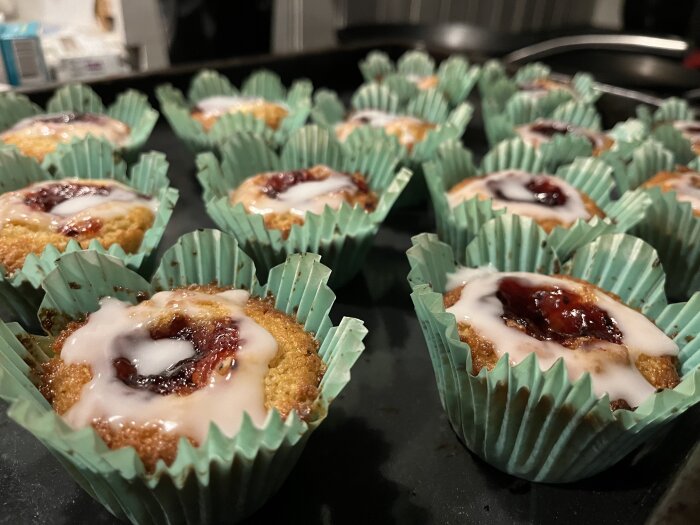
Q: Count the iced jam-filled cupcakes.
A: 13